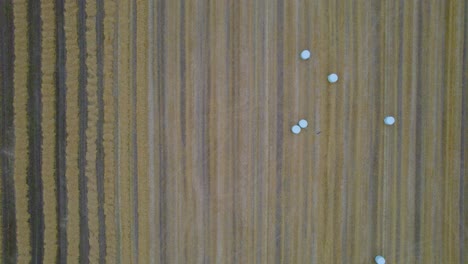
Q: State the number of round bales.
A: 6